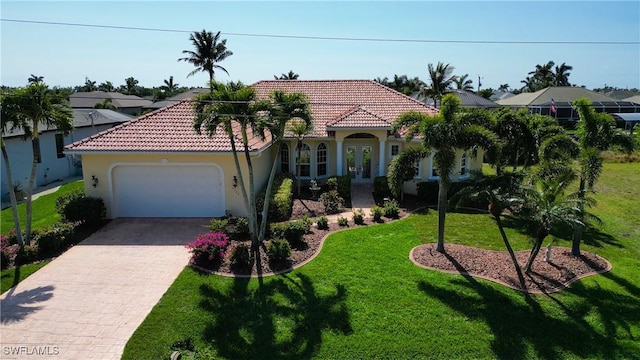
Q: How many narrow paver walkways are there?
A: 1